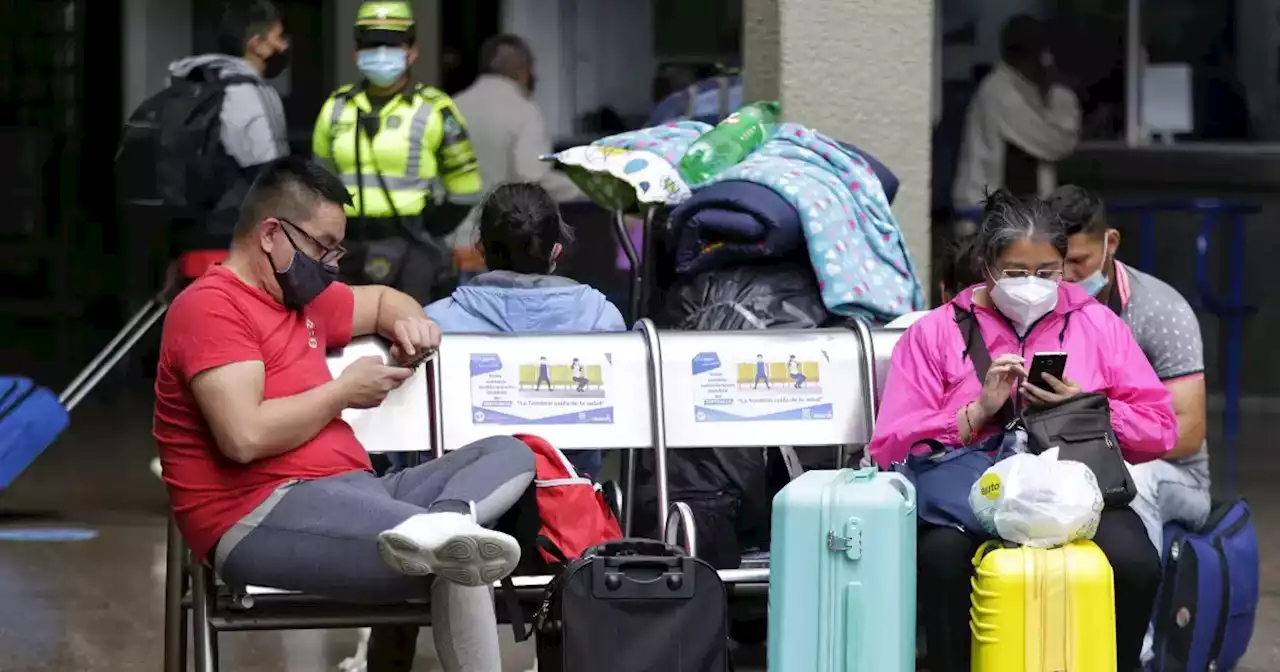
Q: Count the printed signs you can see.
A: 2